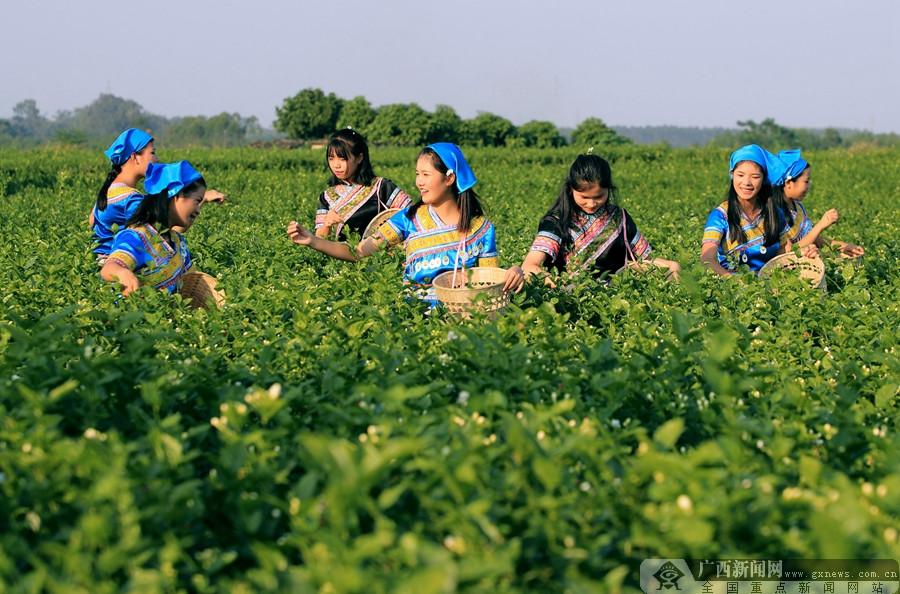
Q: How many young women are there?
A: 7